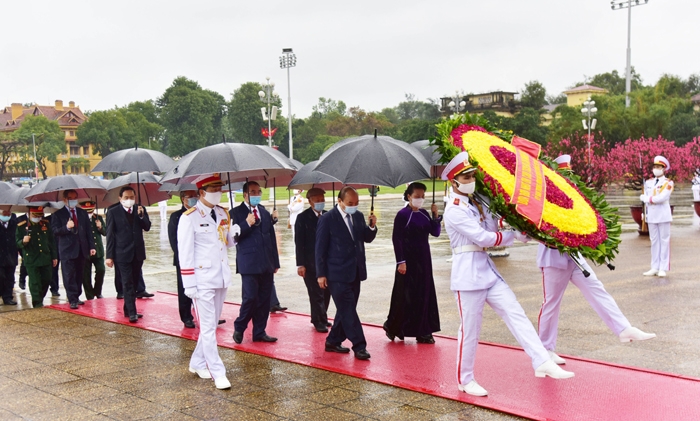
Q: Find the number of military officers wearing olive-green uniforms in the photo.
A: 2